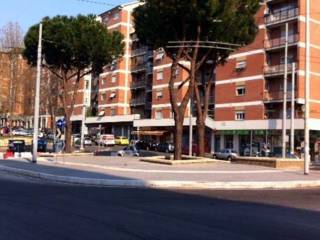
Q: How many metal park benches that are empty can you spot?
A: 0